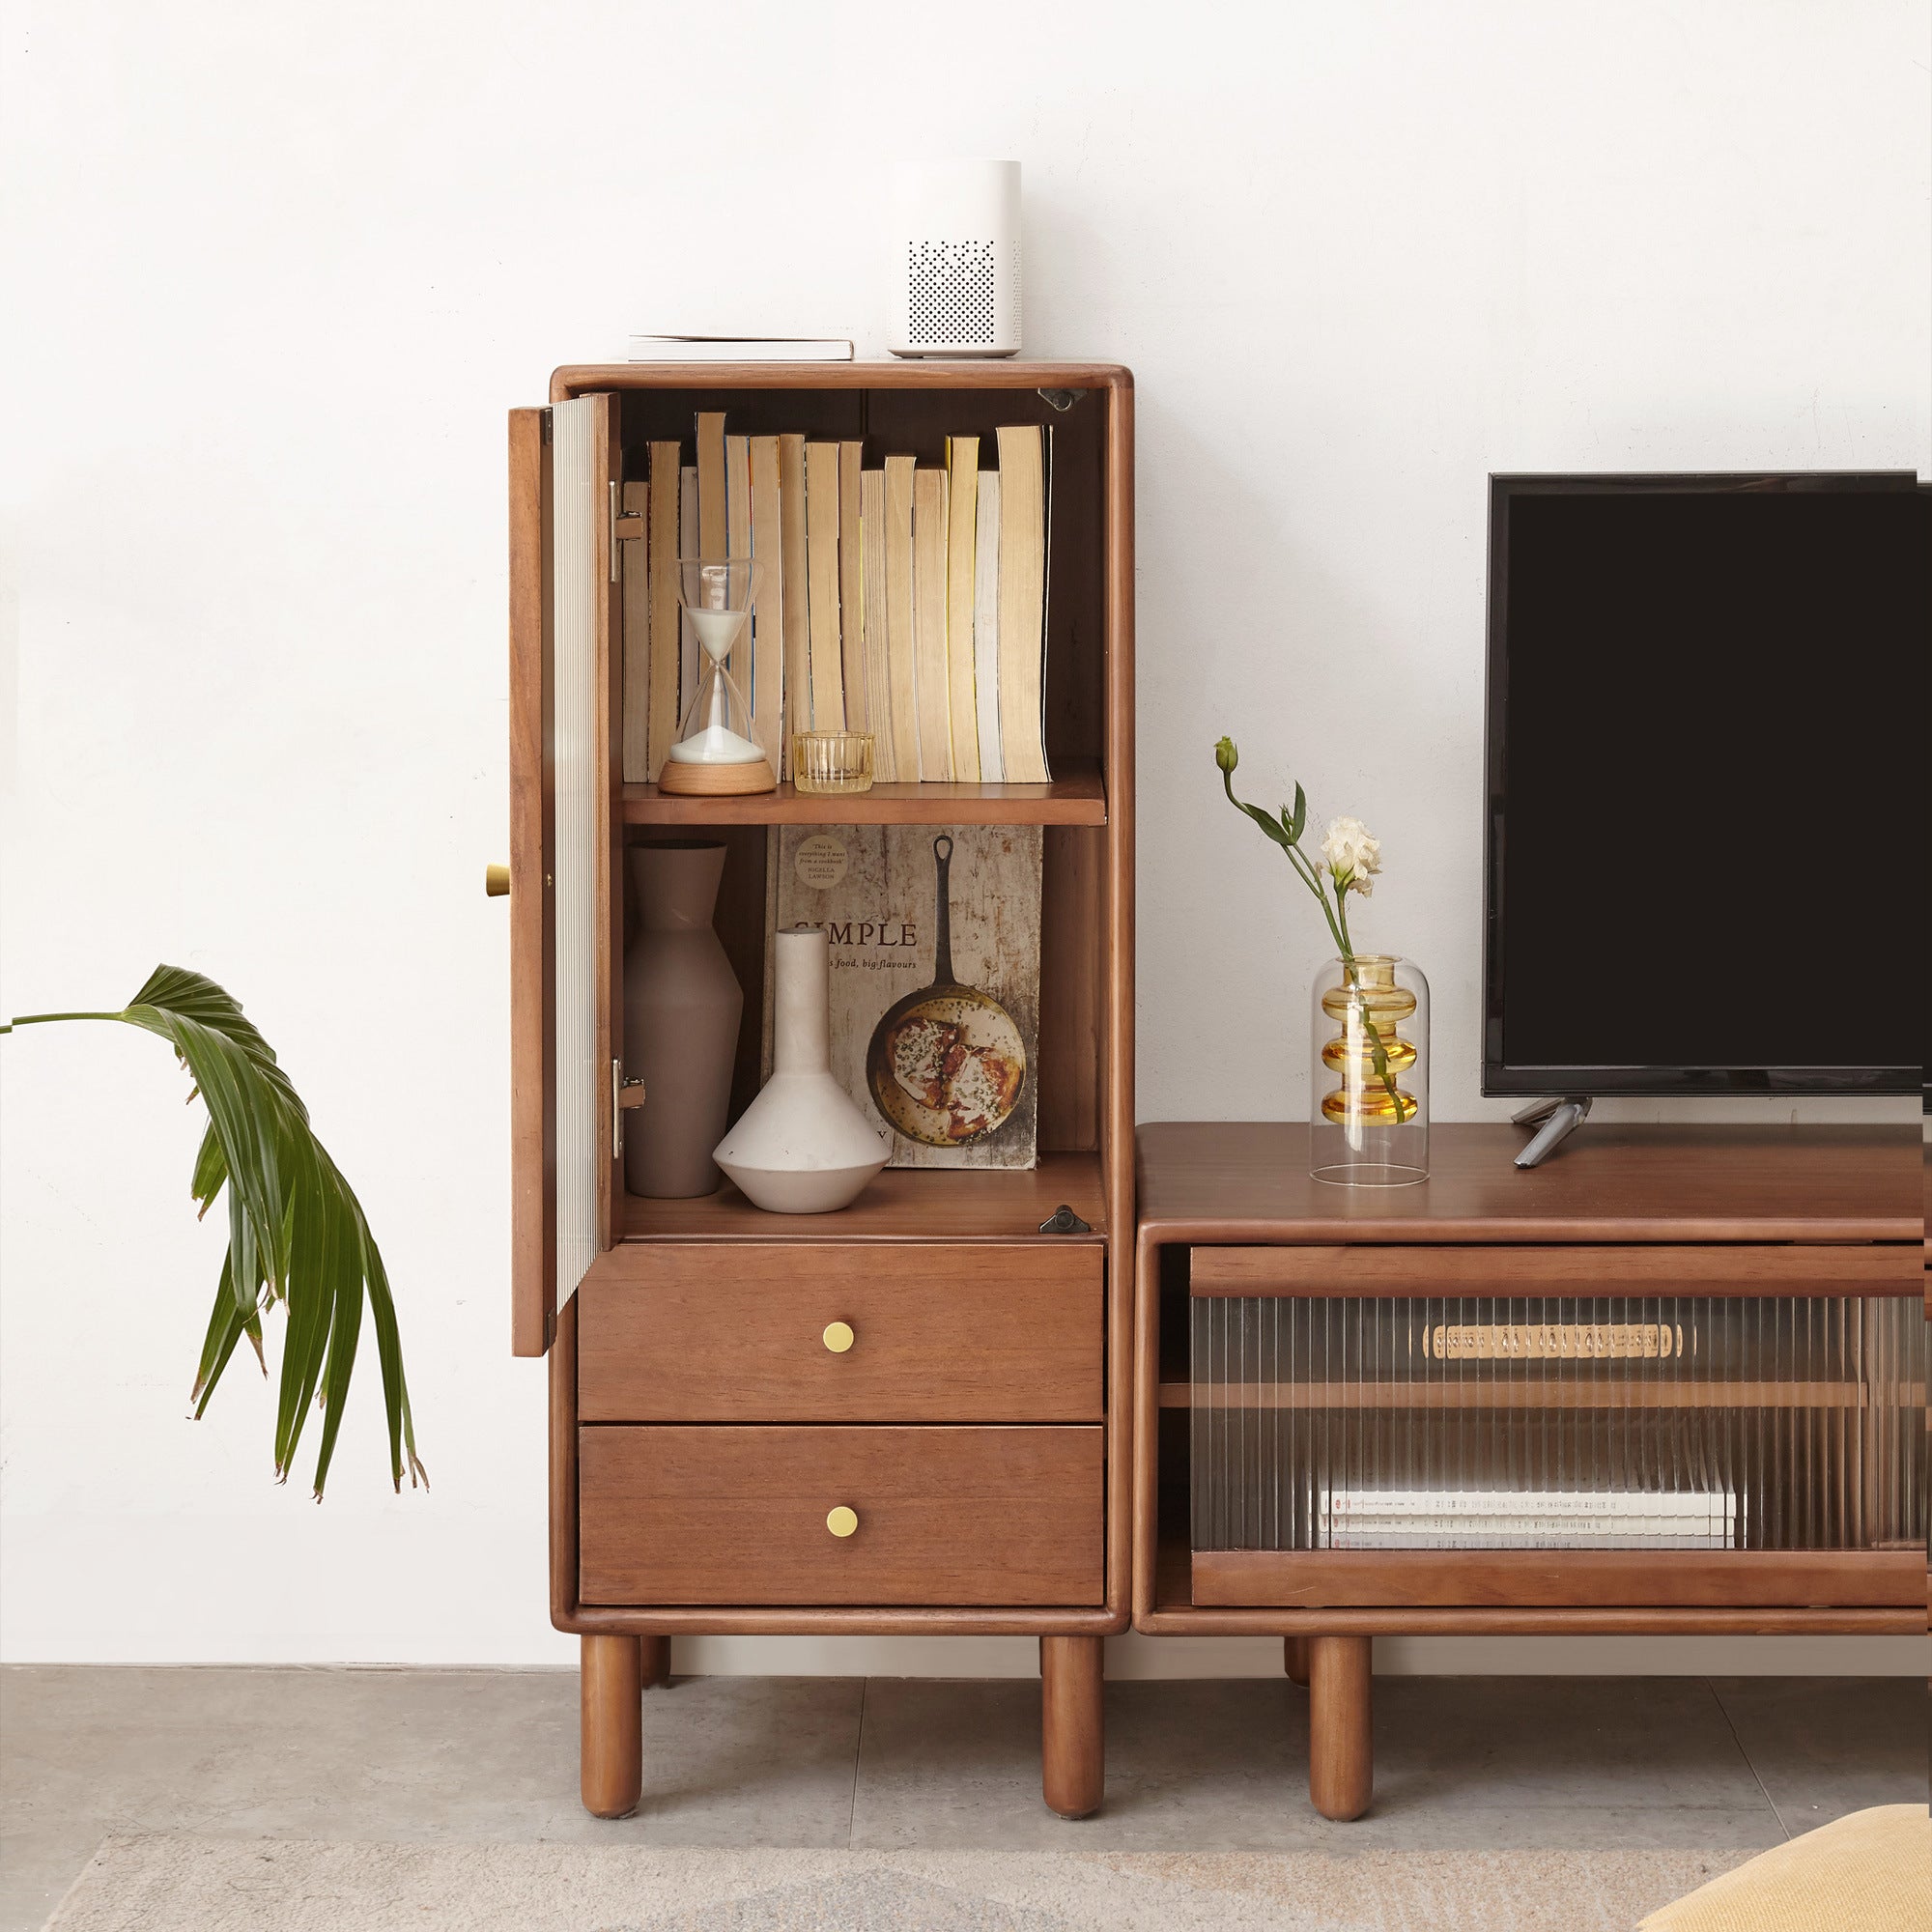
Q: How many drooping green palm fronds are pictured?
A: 1